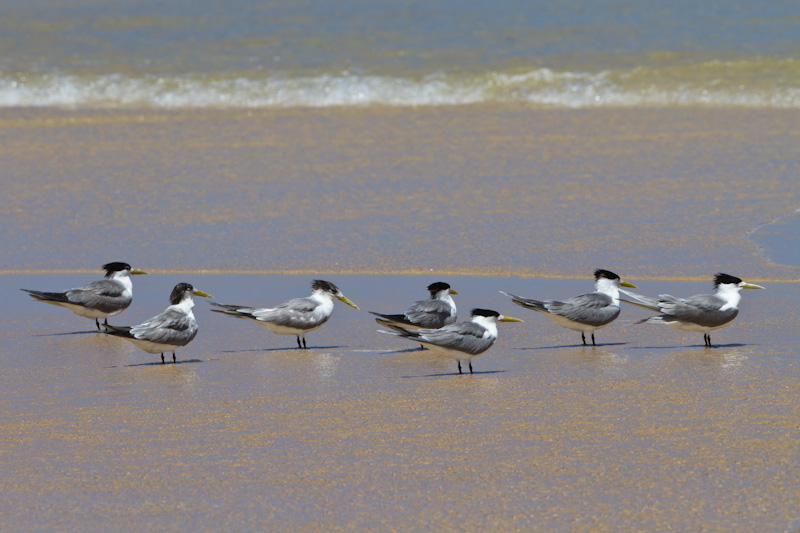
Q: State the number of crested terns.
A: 7